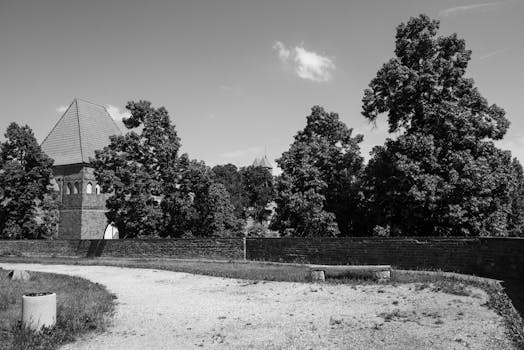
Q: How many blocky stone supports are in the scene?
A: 2